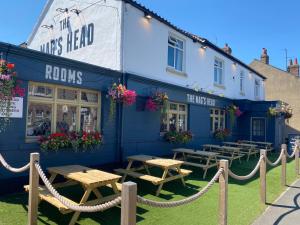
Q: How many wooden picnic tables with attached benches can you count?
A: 6